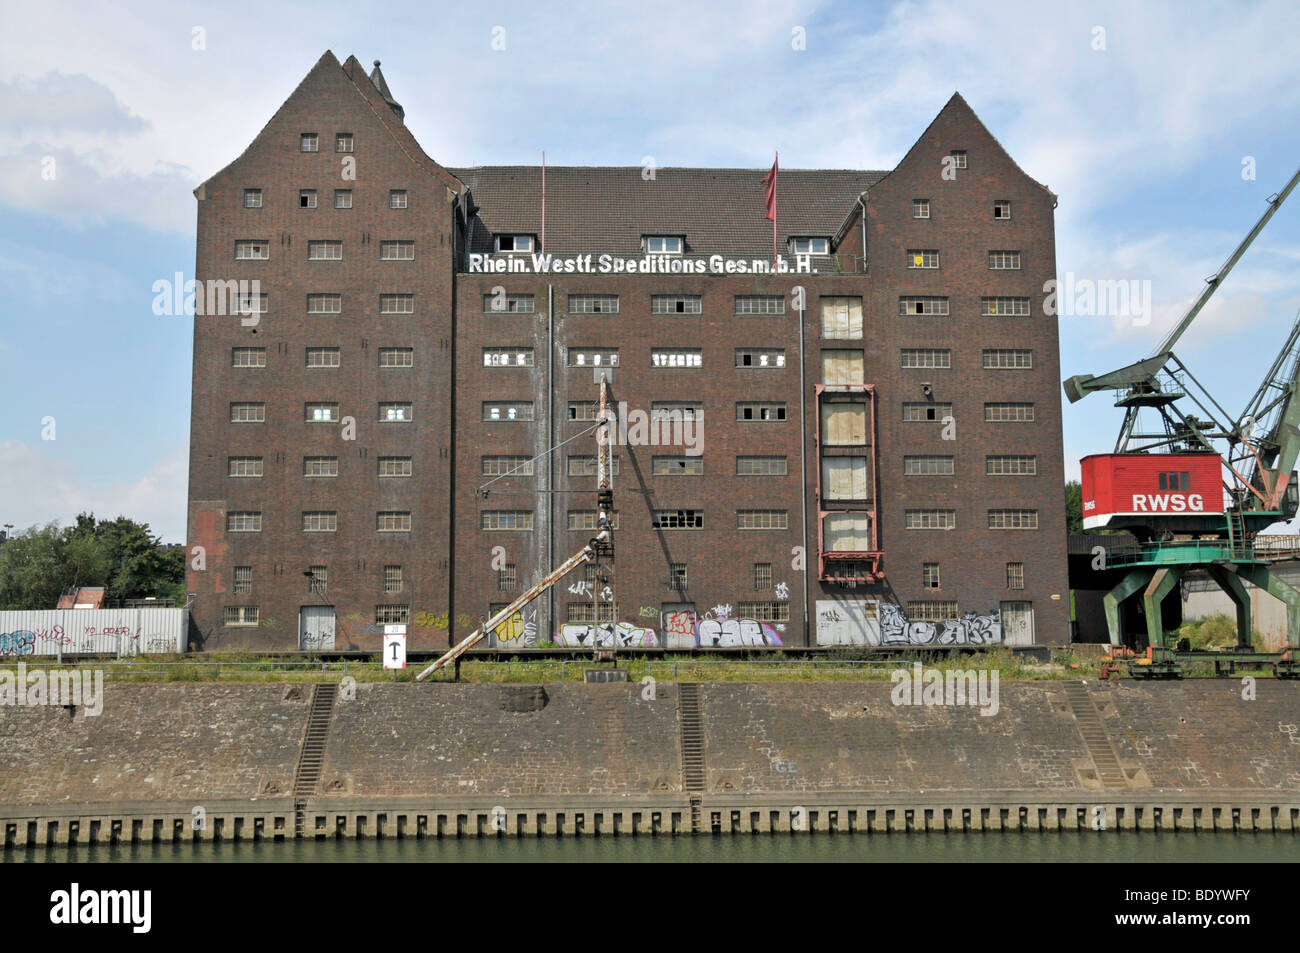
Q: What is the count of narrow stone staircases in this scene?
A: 3